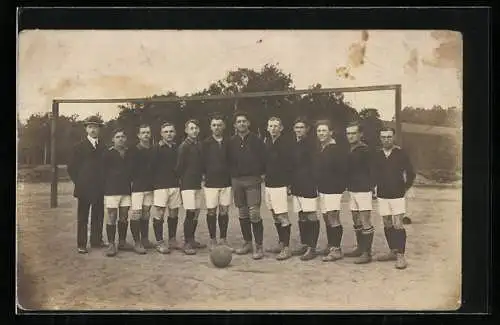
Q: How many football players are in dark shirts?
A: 11